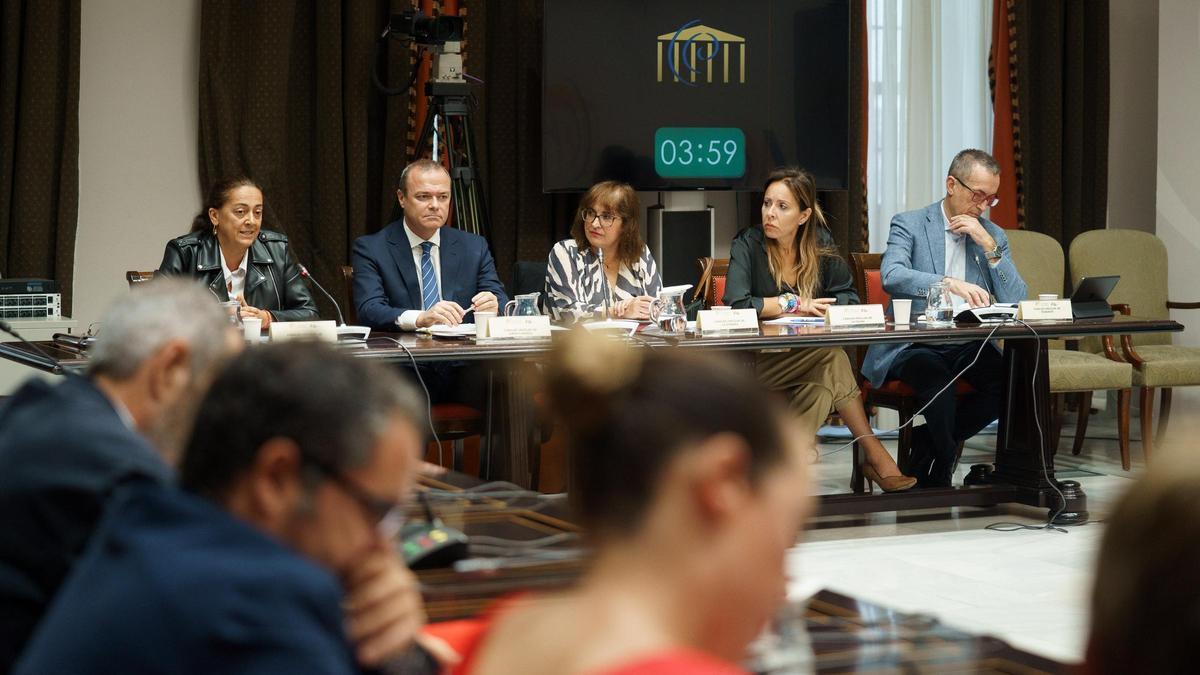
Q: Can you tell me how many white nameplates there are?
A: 5